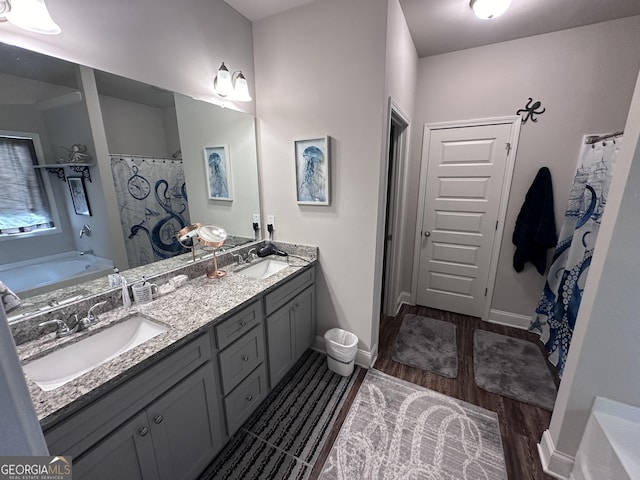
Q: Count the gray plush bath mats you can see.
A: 2